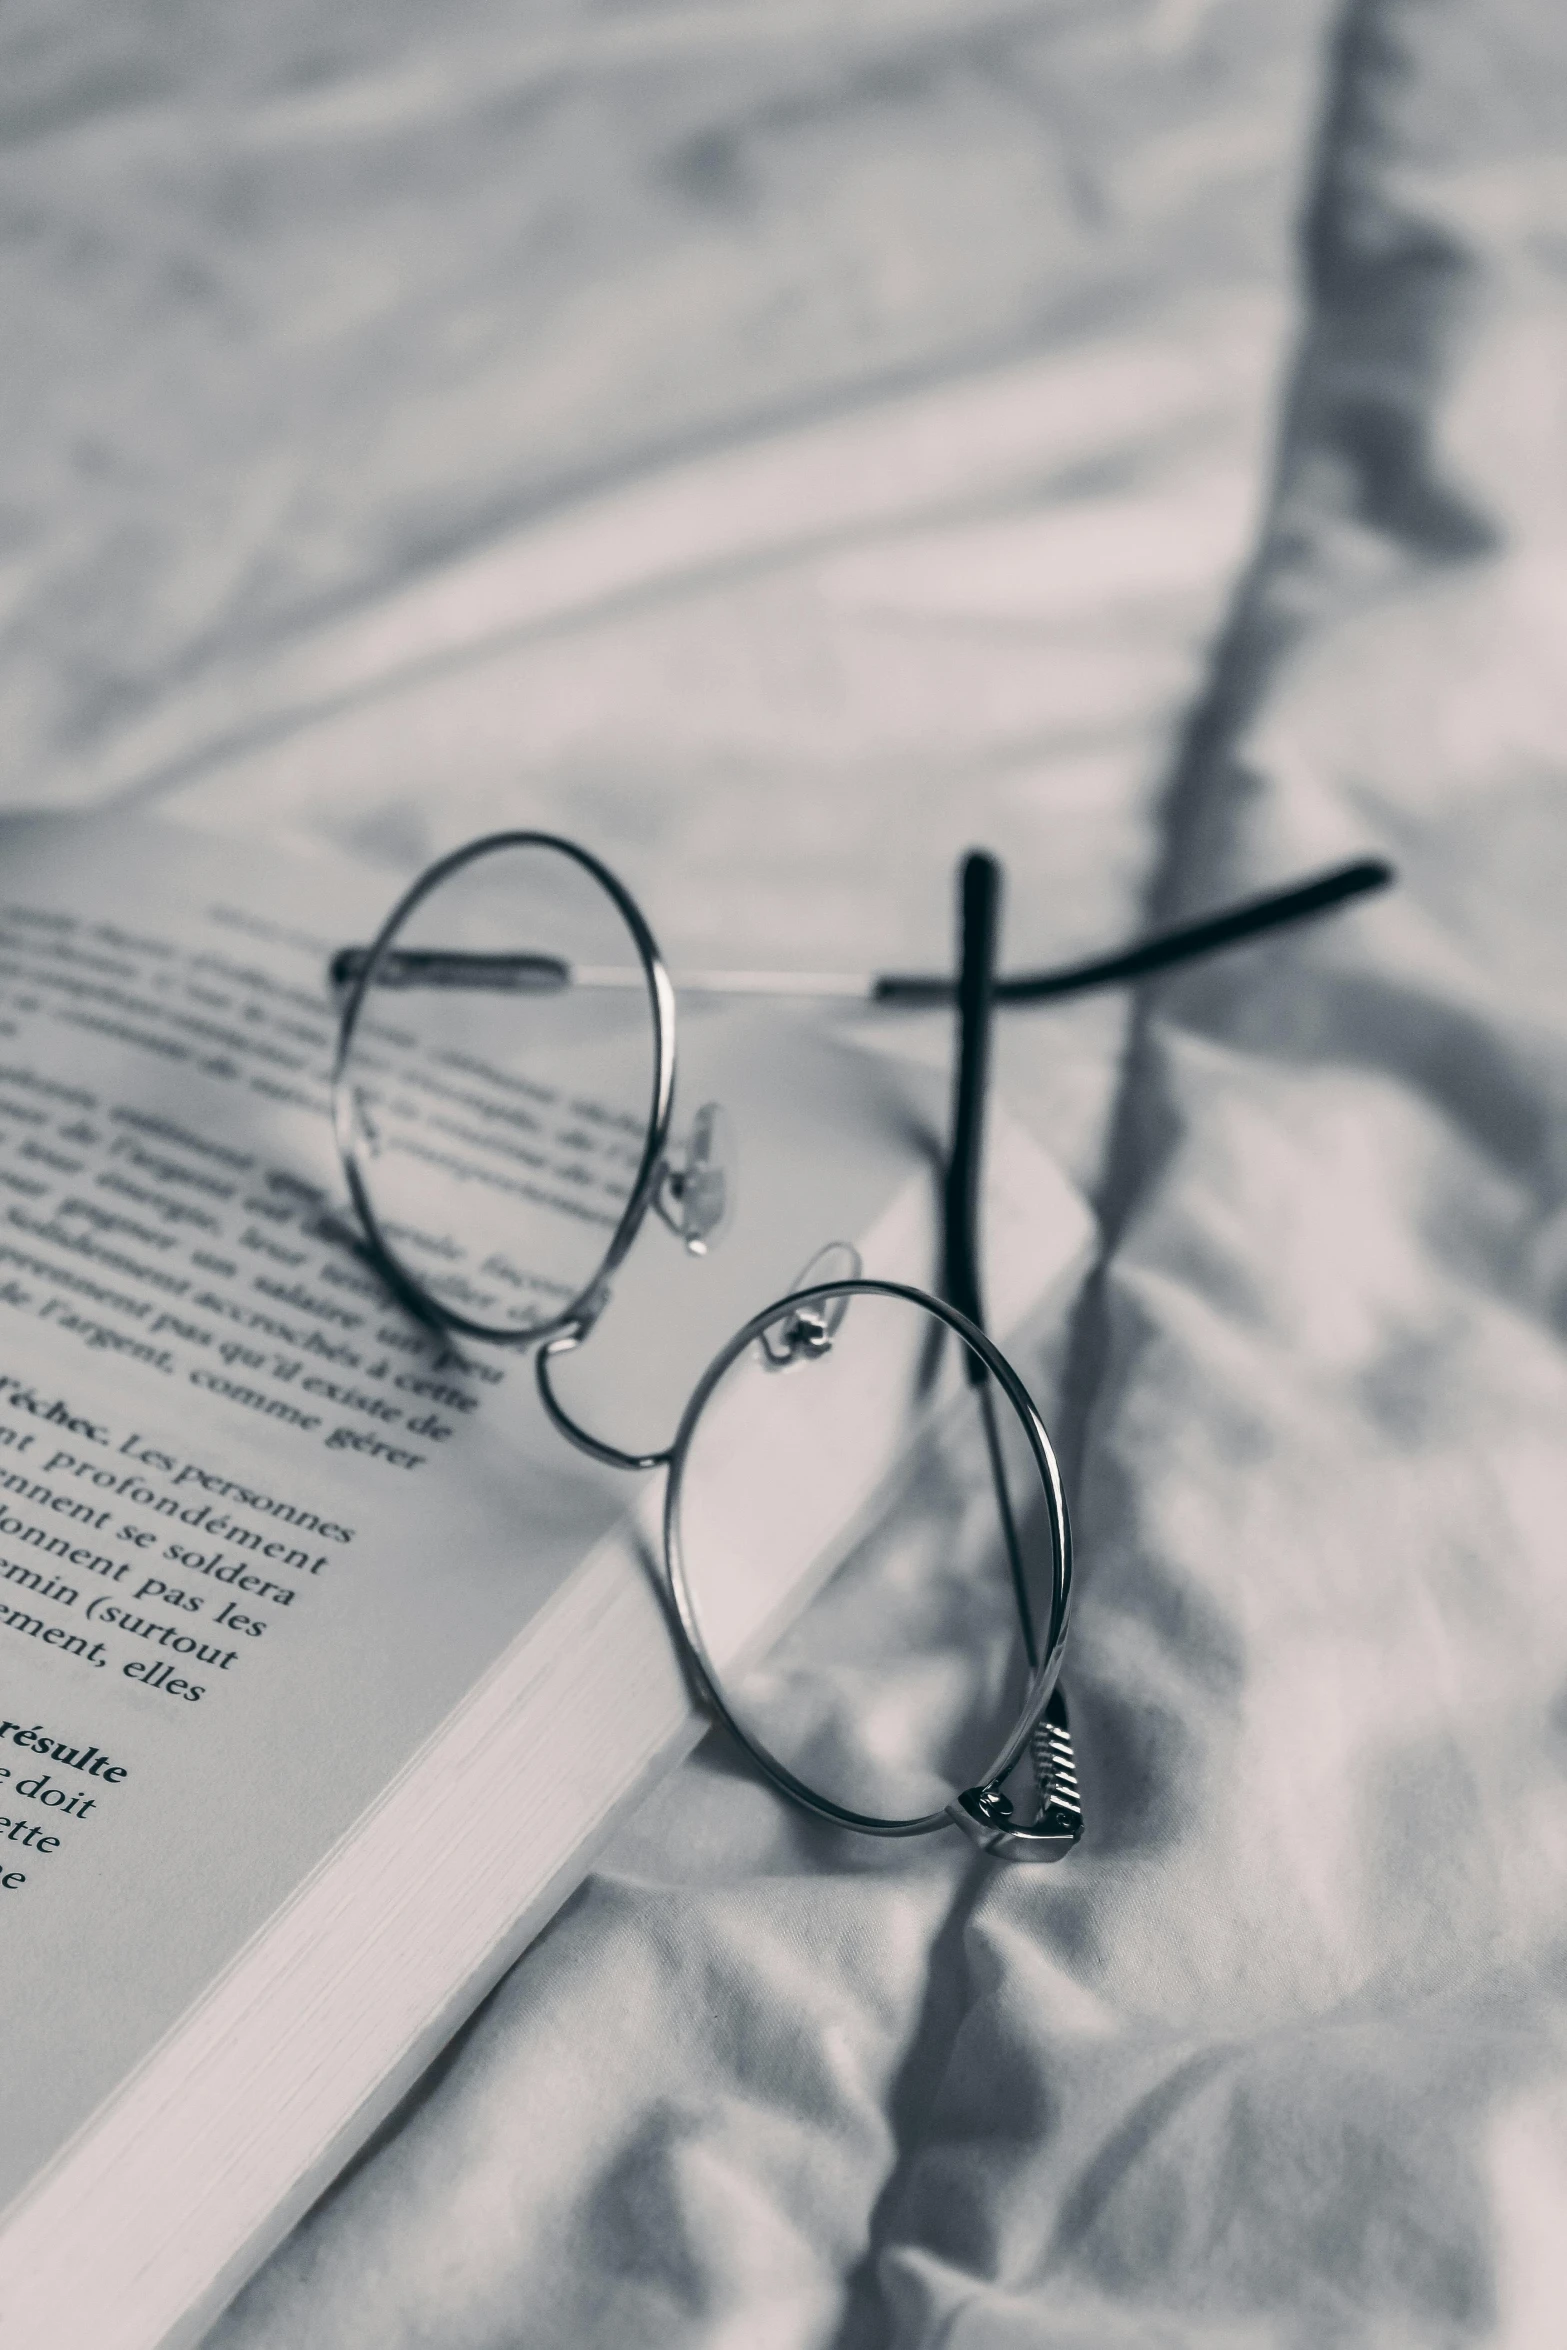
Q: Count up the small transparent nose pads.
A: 2